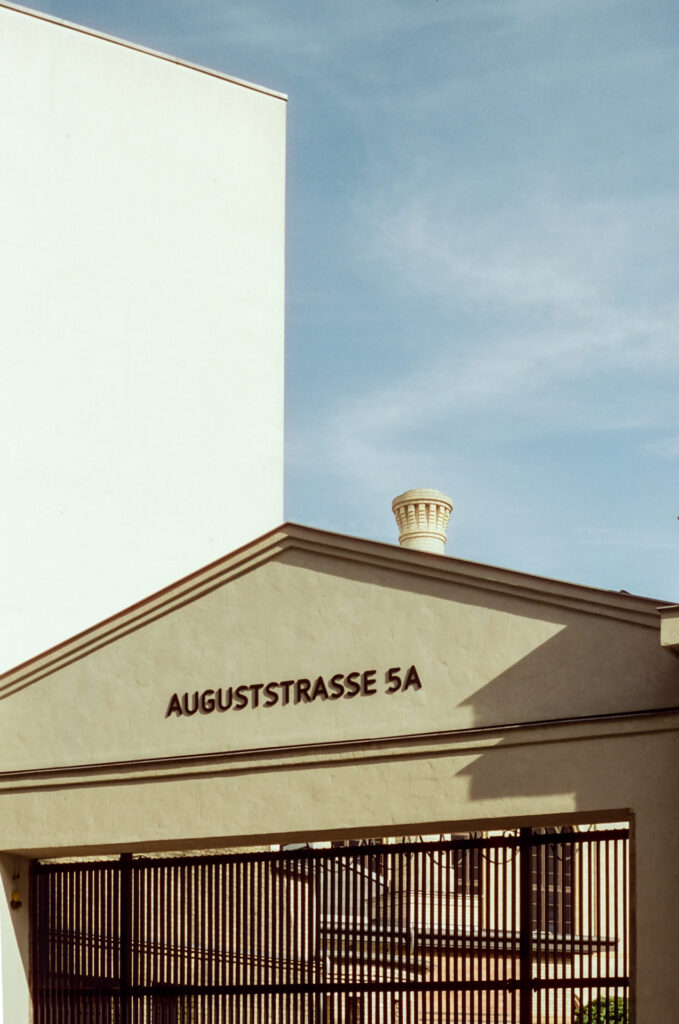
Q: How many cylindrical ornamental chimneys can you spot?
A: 1